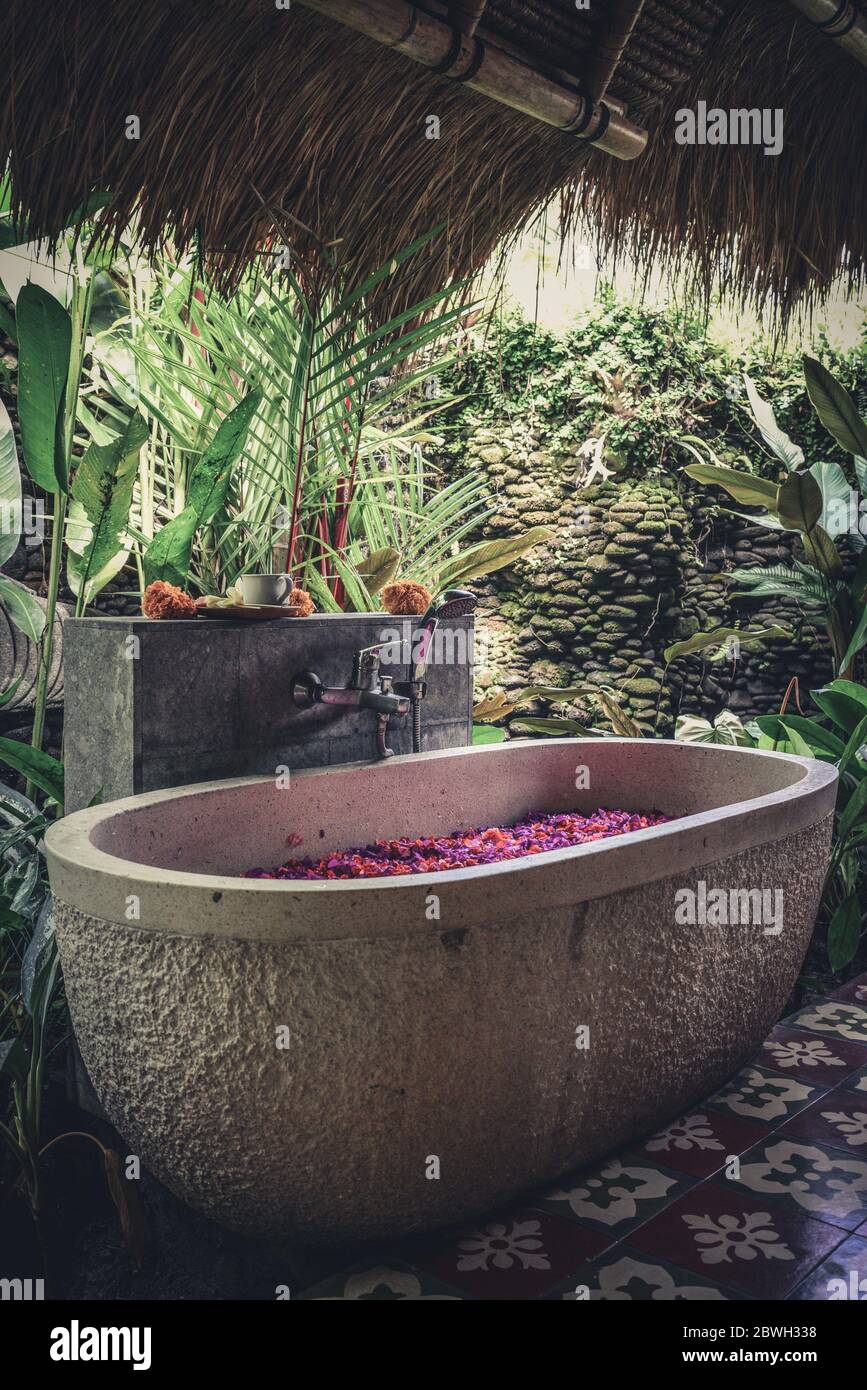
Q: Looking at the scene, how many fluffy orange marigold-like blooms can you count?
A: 3